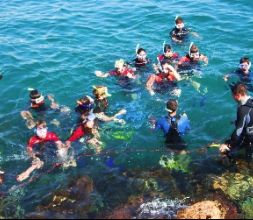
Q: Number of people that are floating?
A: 13